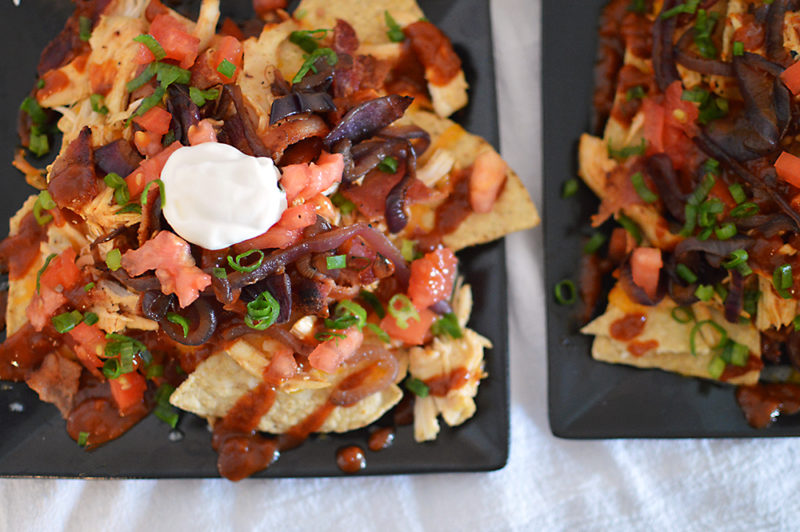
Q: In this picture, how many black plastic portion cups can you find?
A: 0